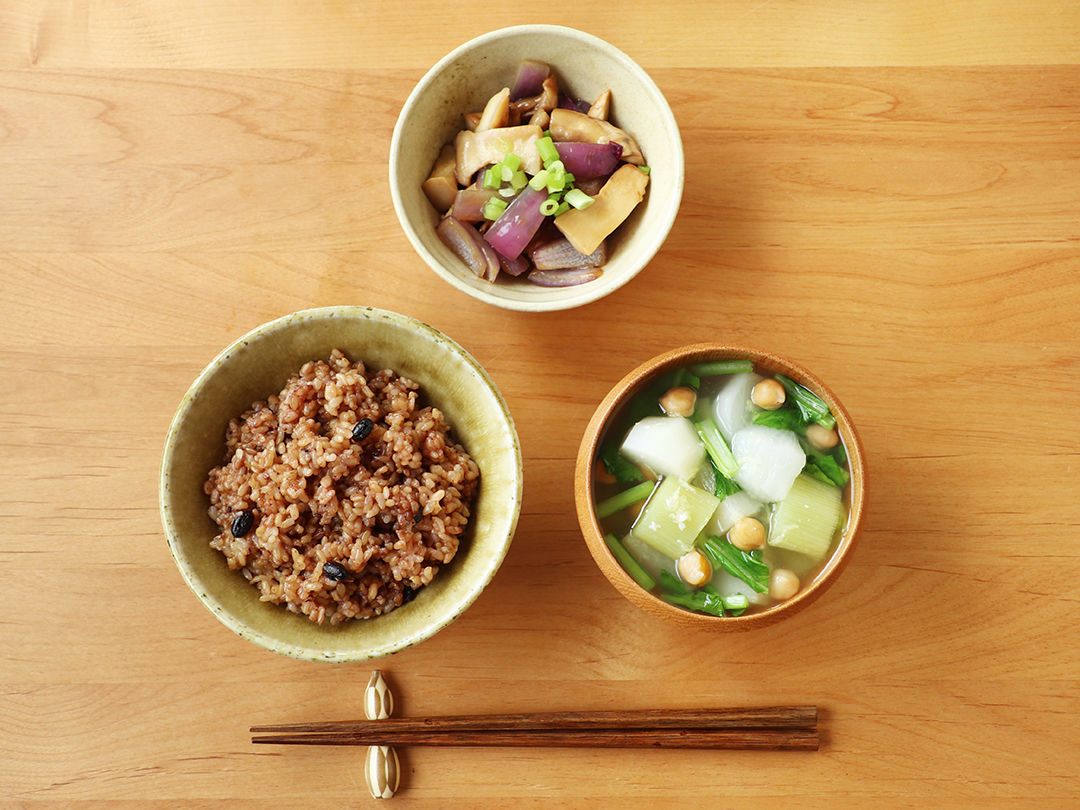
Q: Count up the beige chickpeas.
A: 6